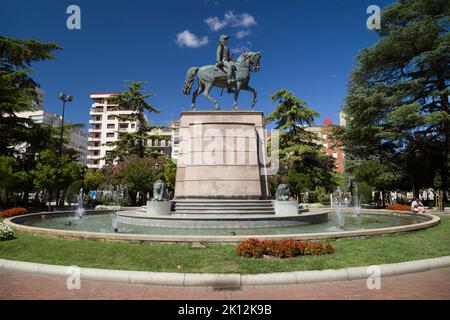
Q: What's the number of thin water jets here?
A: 4